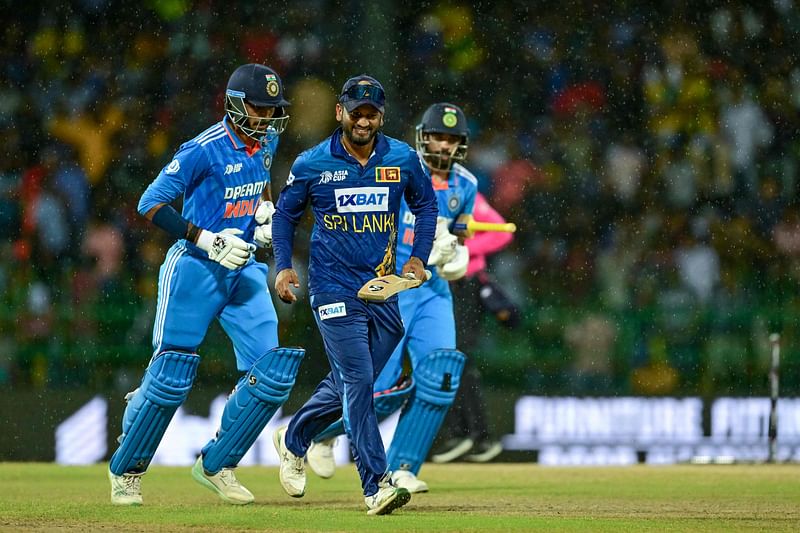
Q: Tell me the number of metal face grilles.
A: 2